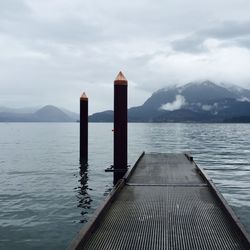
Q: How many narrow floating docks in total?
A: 1